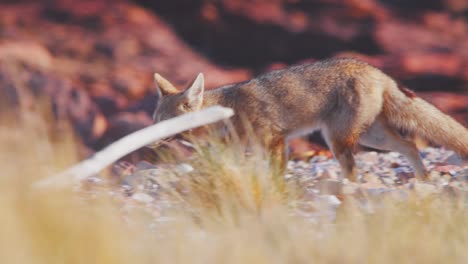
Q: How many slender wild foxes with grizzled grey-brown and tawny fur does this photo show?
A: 1